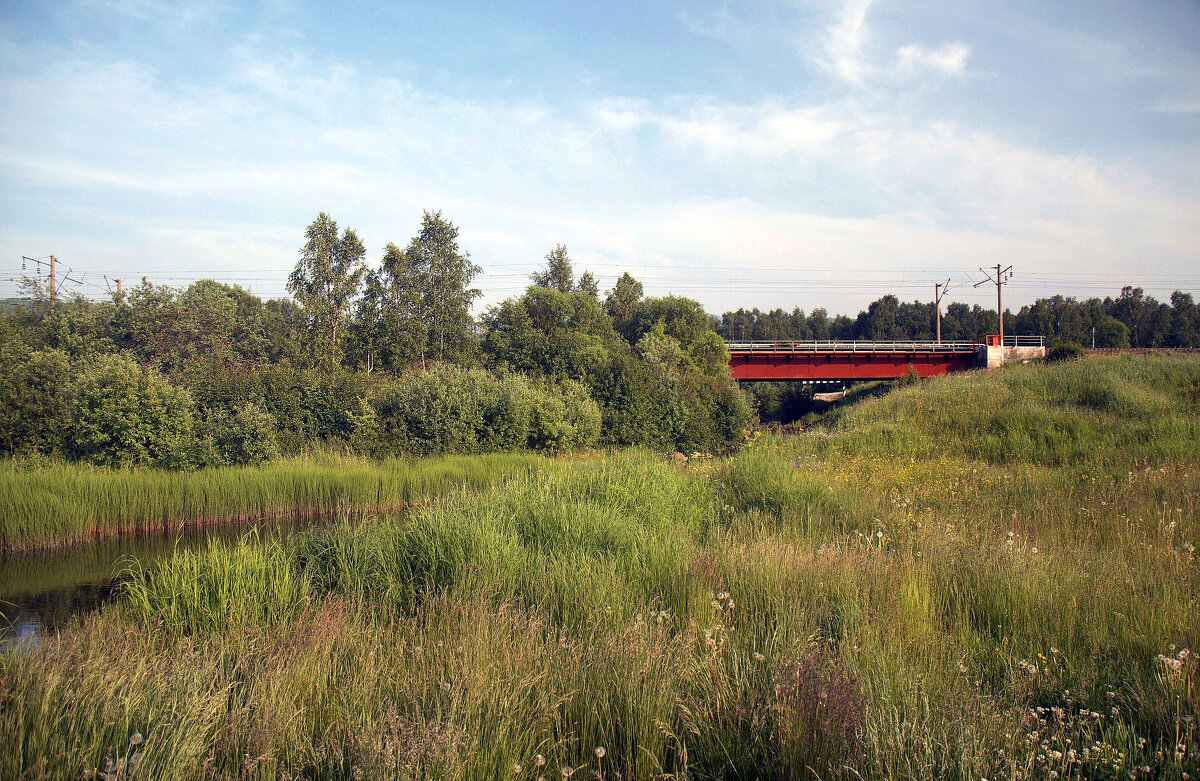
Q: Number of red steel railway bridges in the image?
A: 1